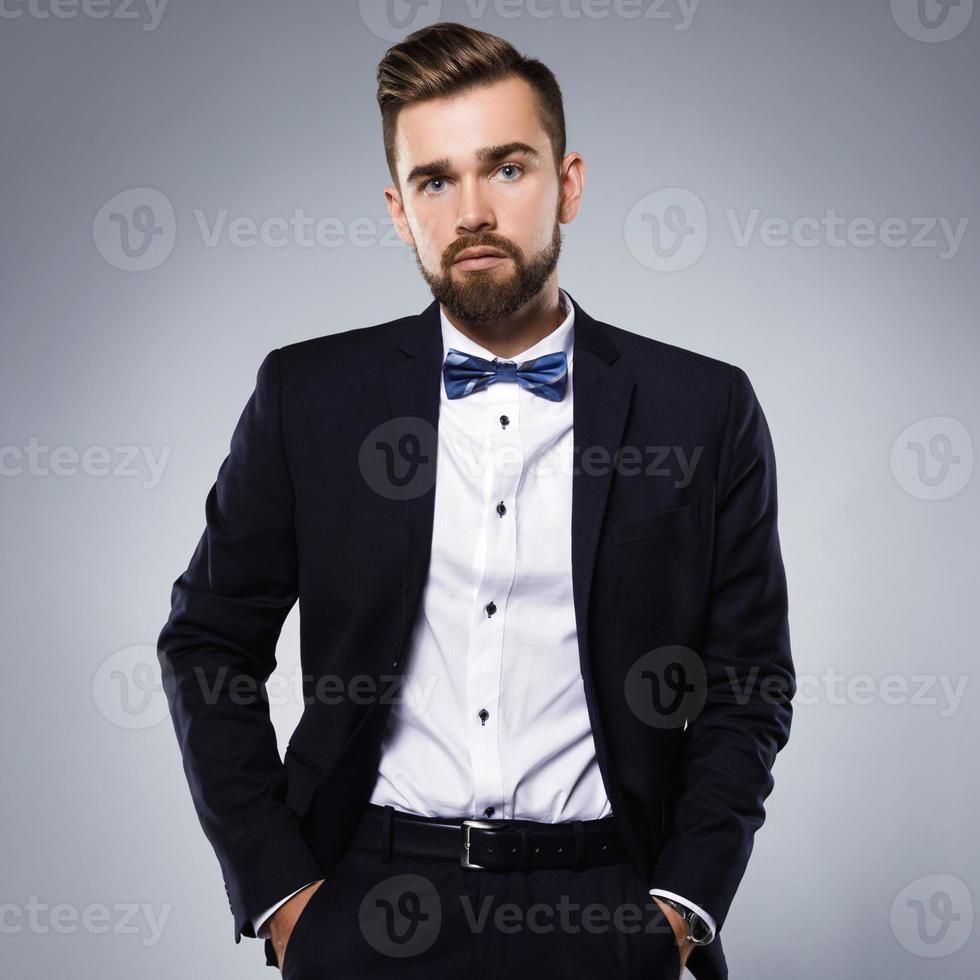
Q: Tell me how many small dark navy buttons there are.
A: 5